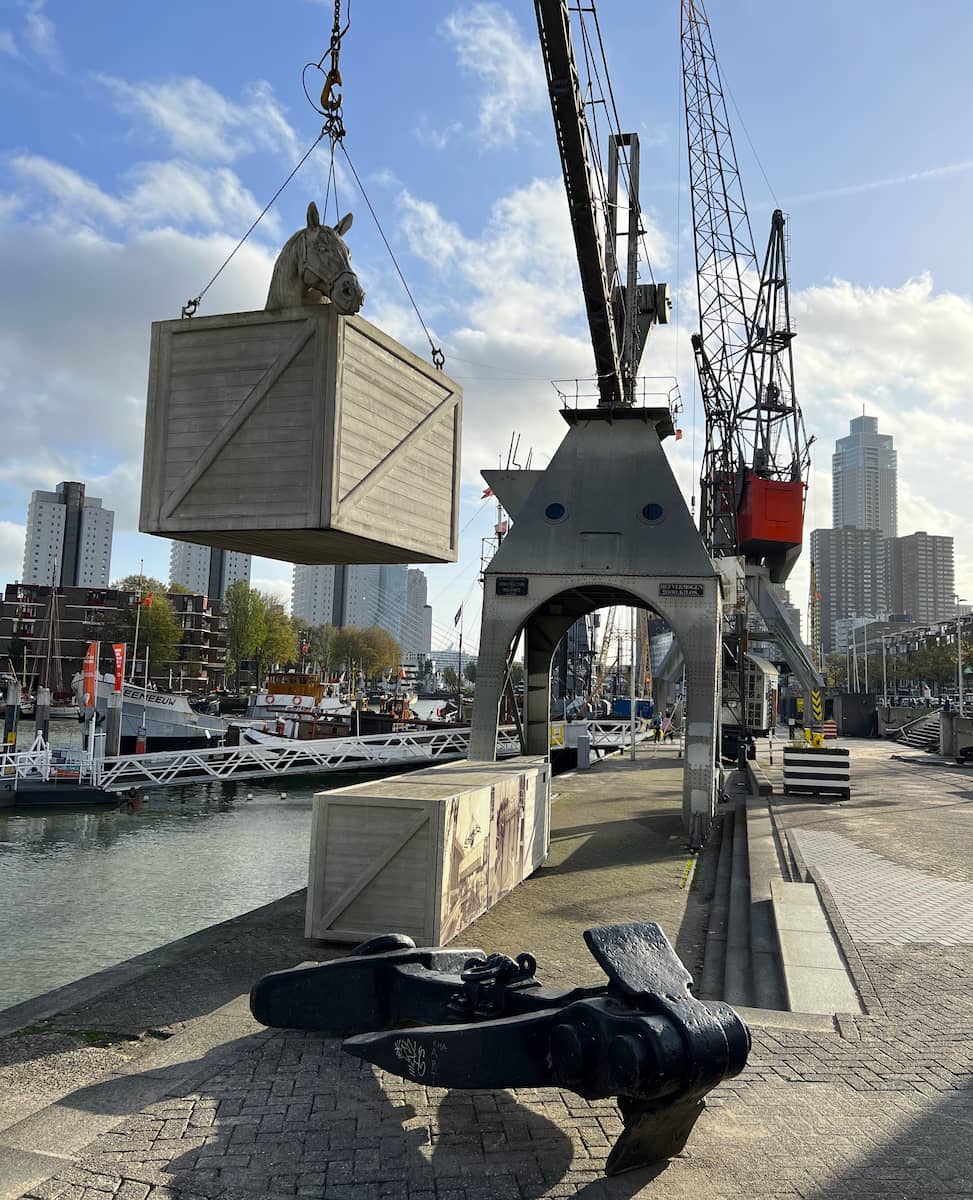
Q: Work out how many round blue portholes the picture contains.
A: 2